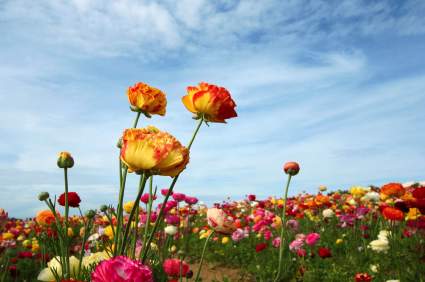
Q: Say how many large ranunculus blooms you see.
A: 3